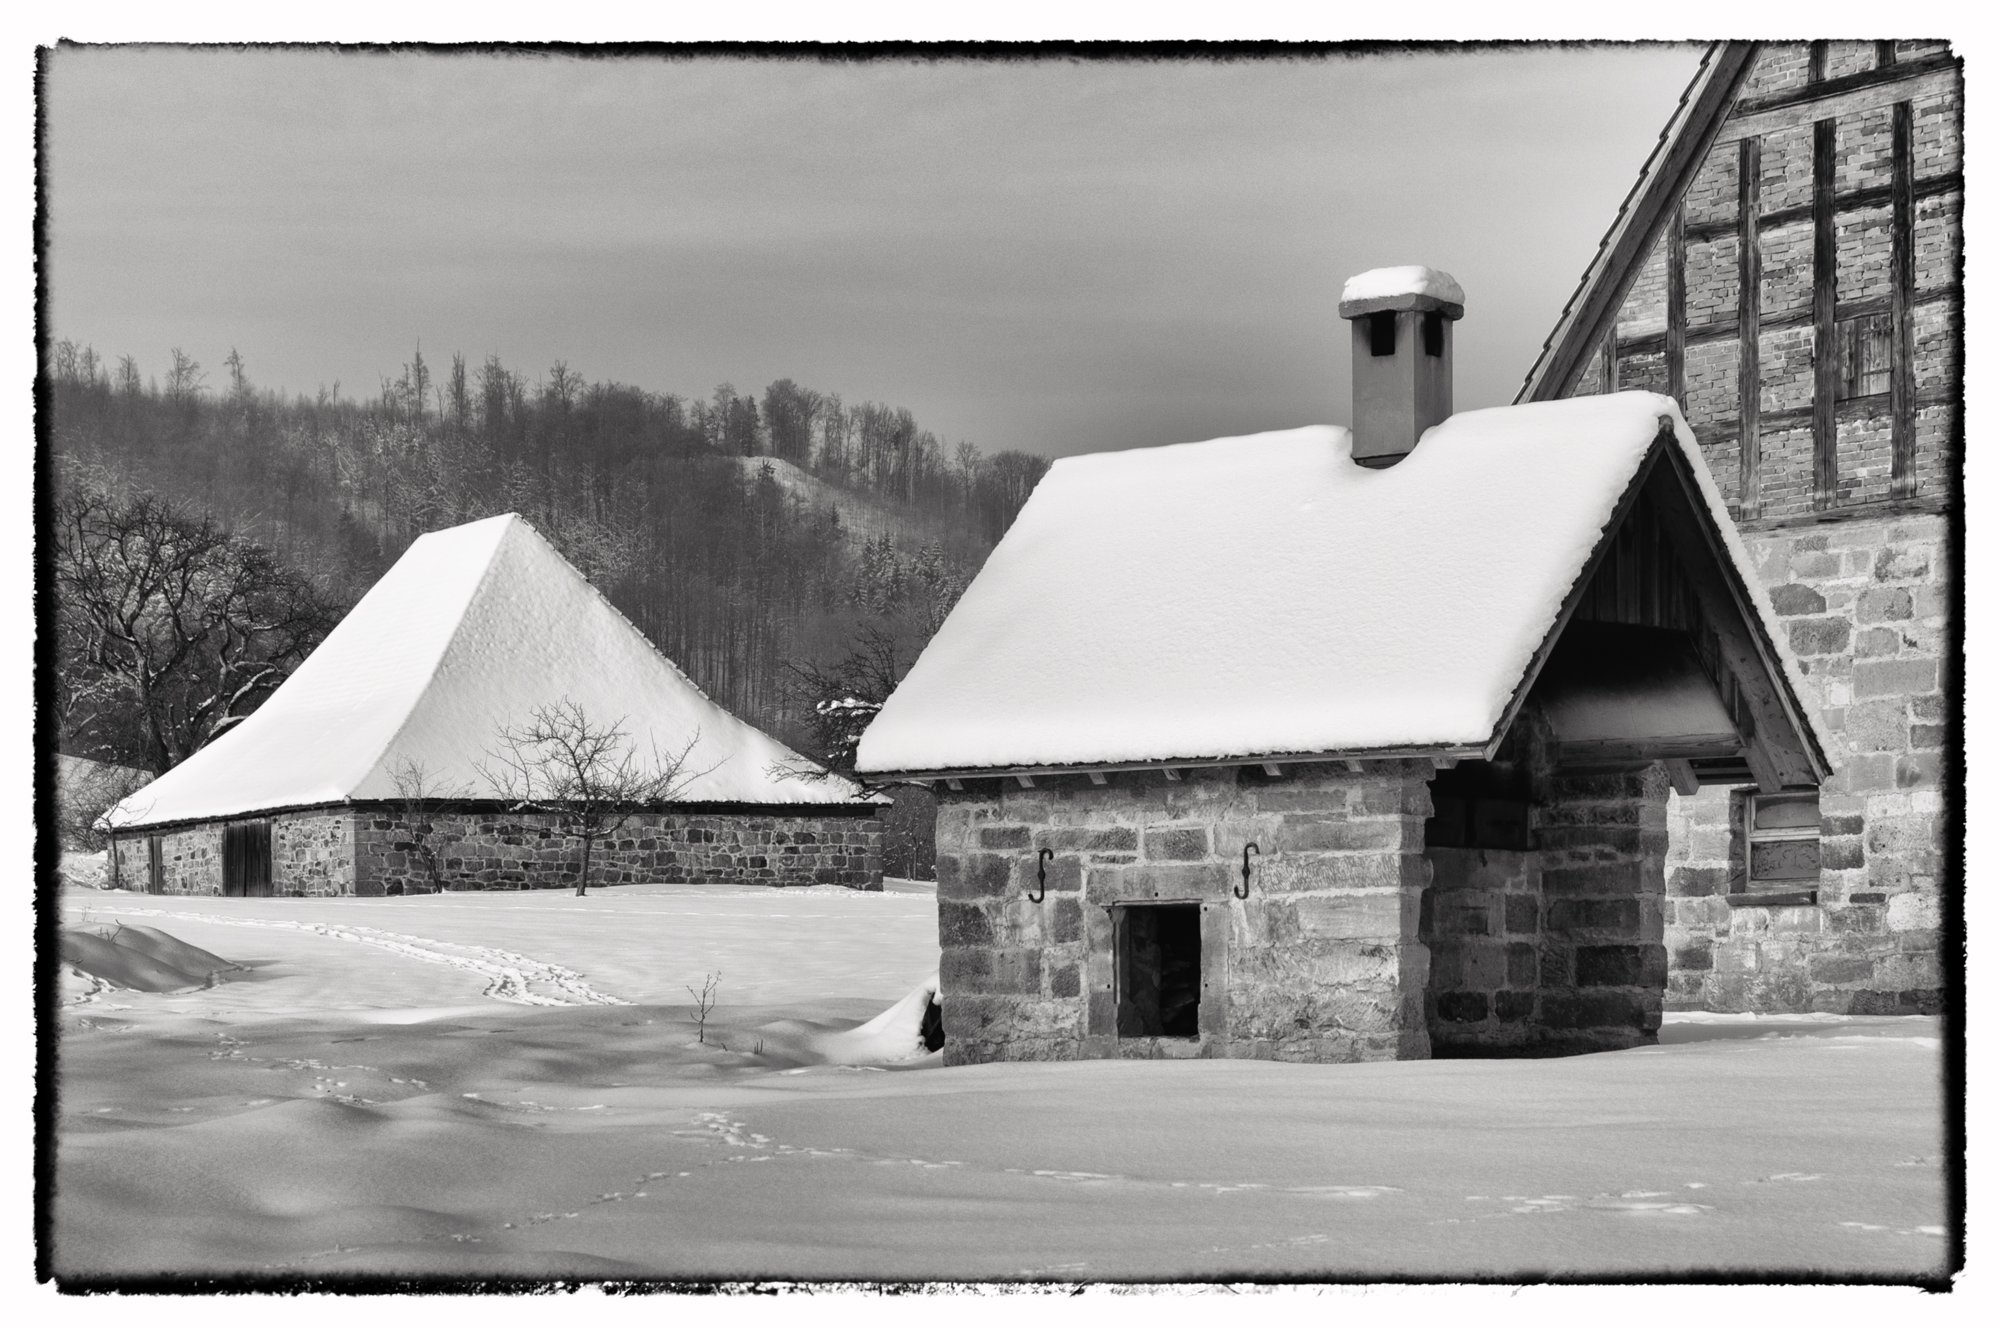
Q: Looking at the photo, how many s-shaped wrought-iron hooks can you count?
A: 2